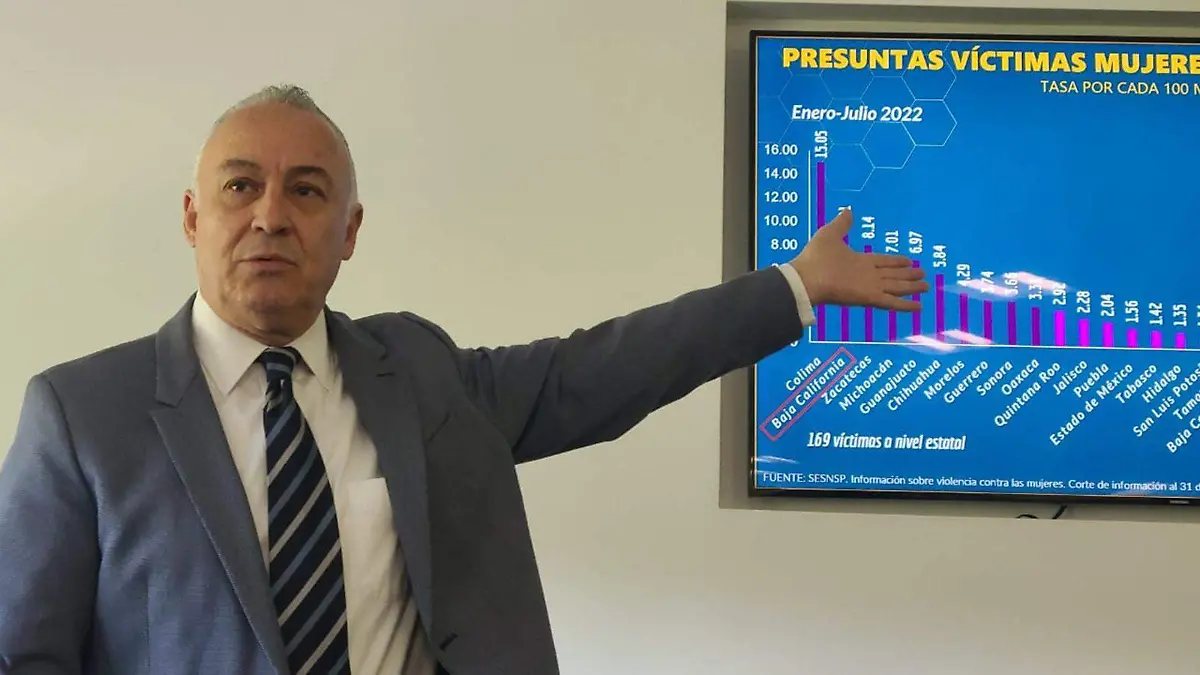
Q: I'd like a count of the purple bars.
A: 10